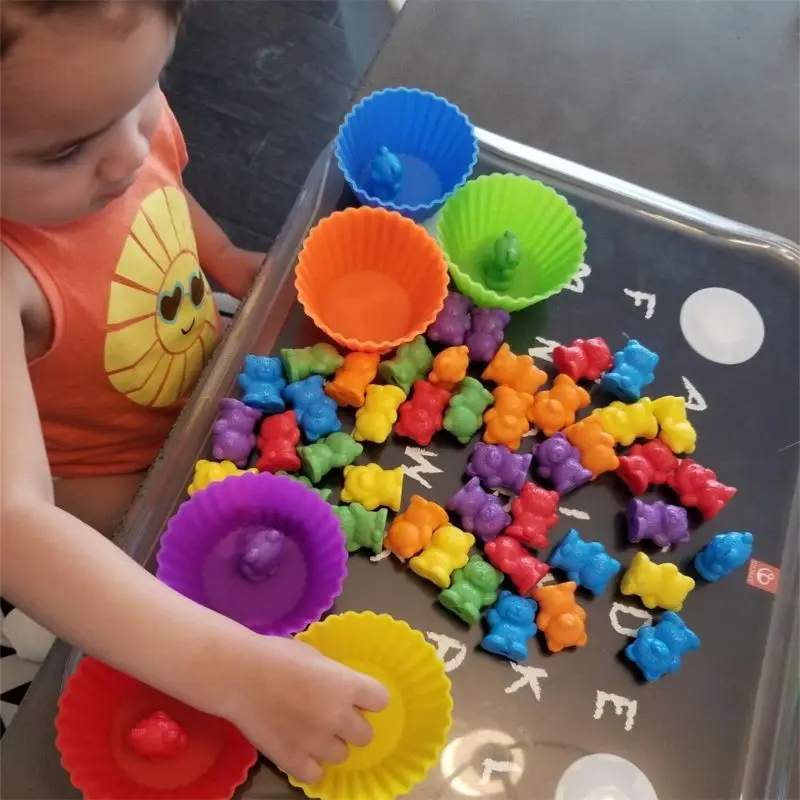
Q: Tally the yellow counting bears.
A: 7